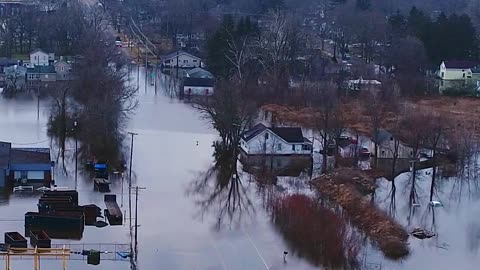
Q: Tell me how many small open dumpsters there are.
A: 2